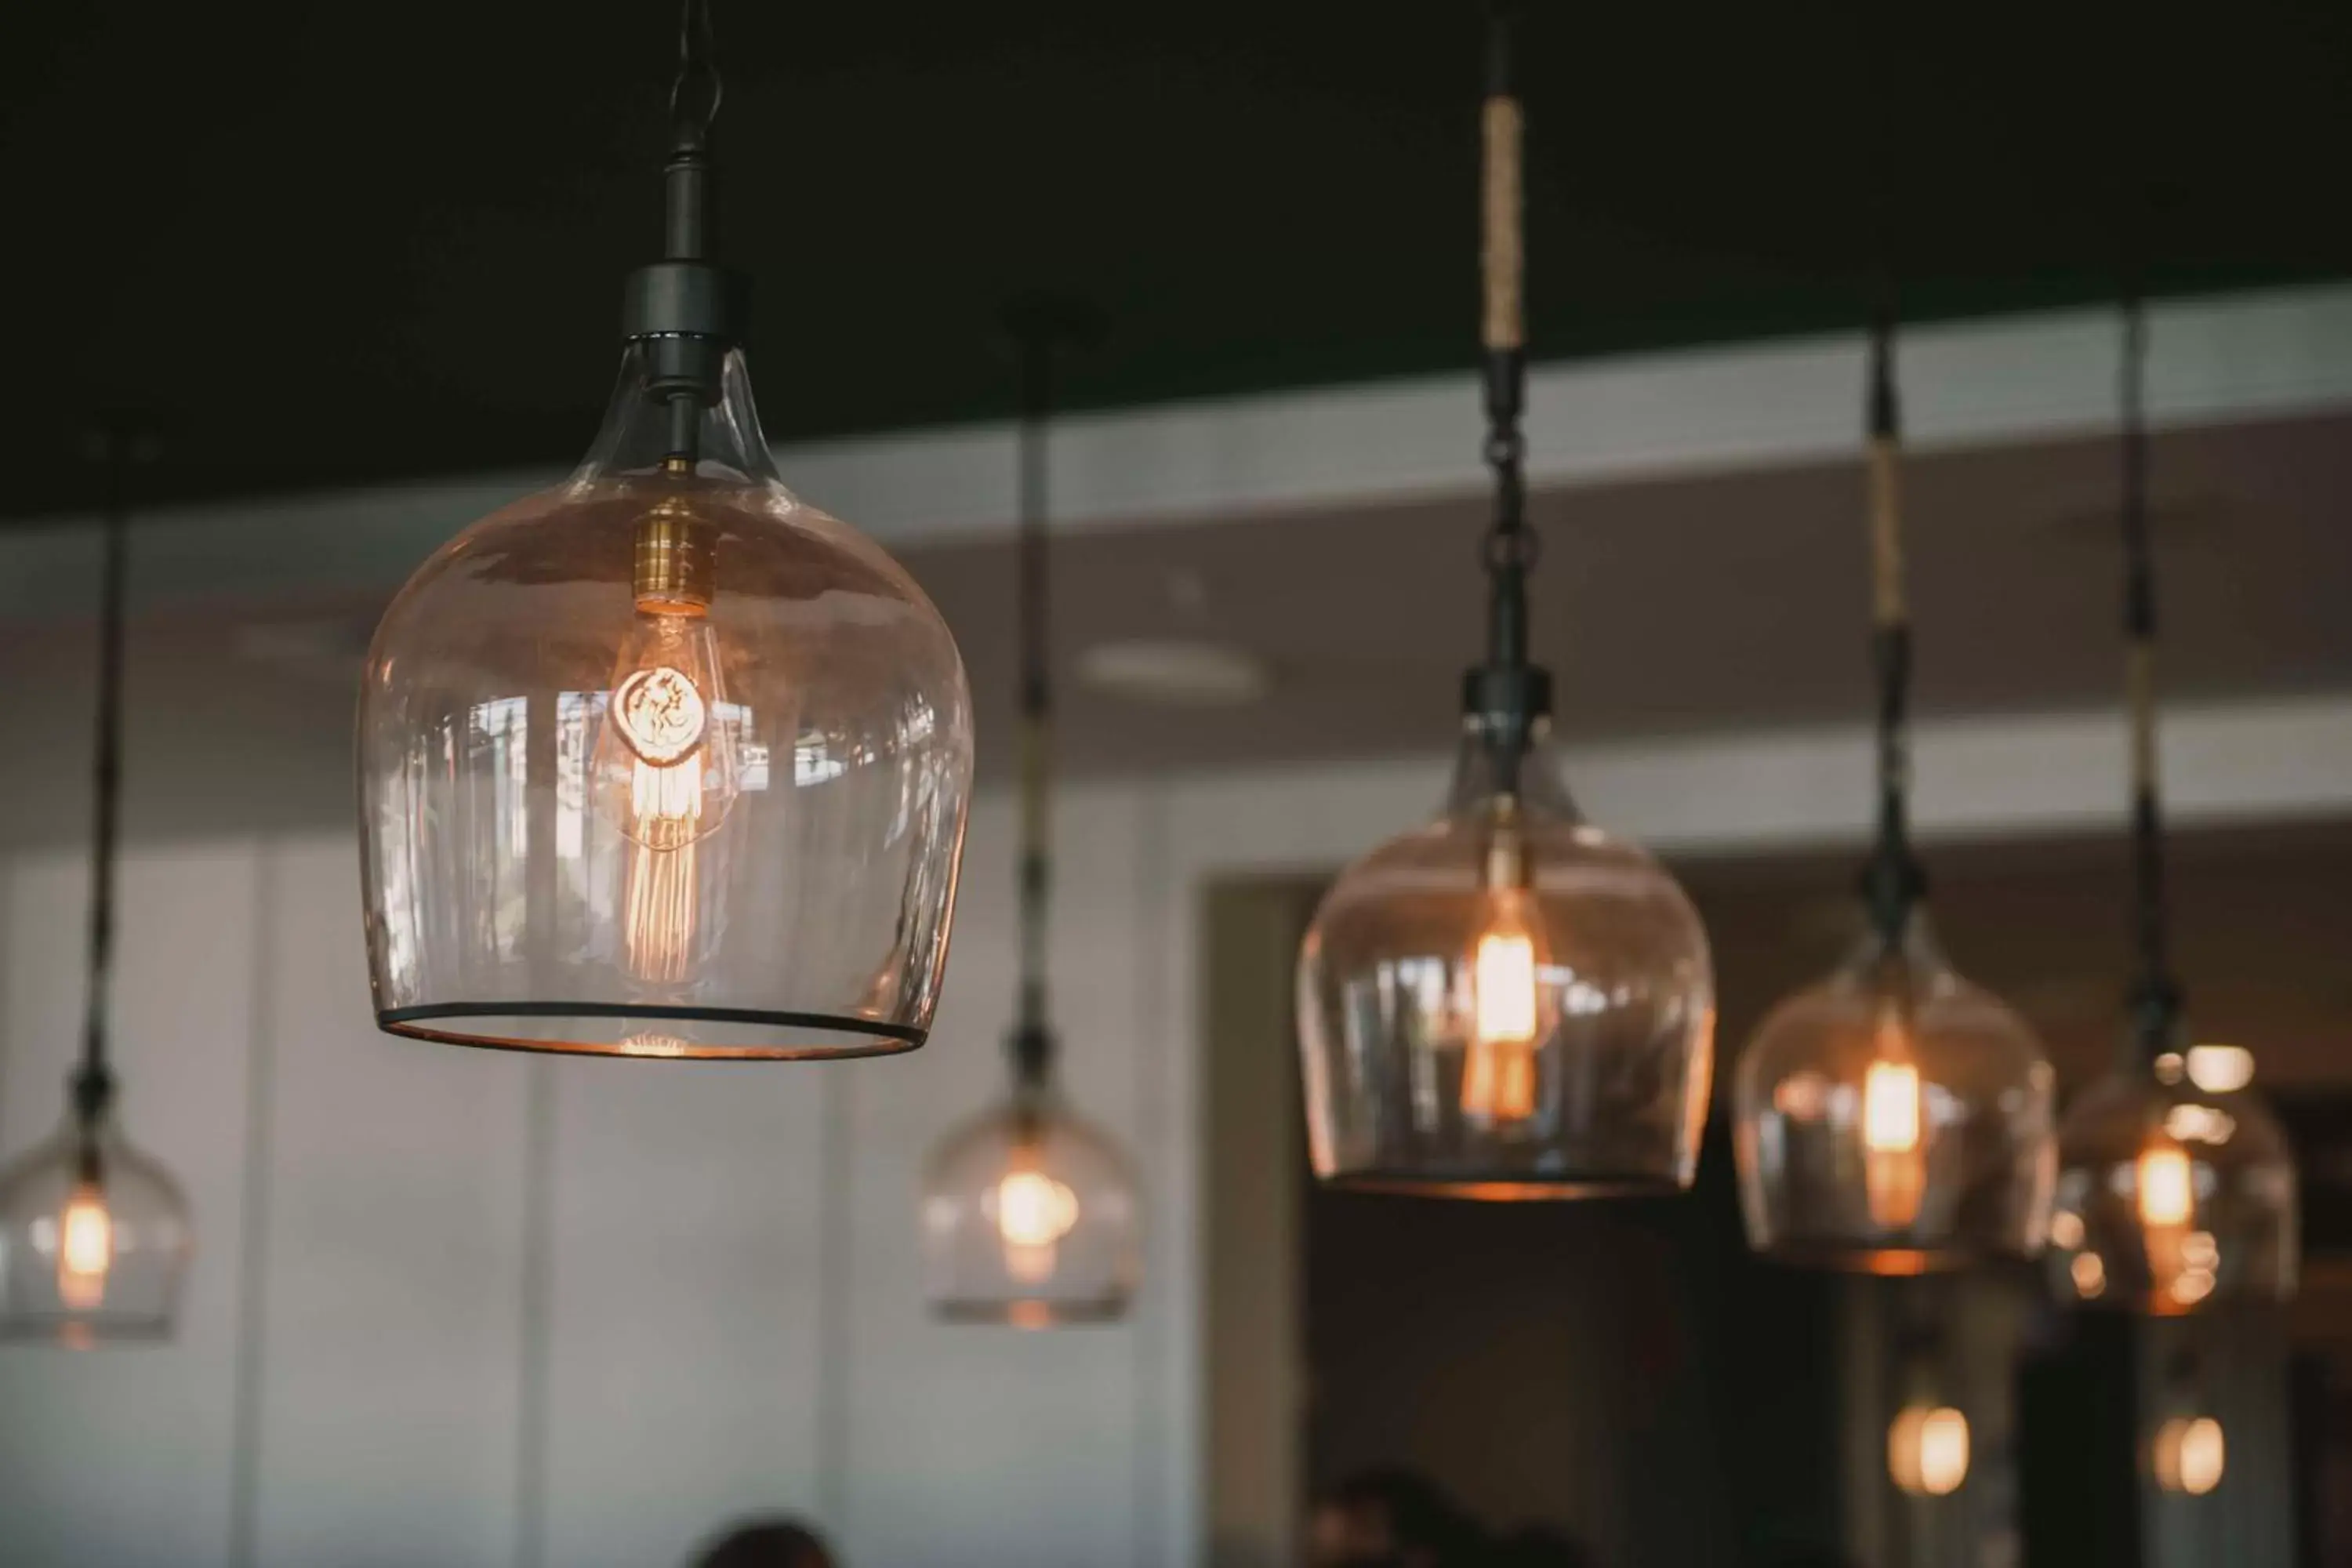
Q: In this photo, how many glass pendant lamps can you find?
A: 6